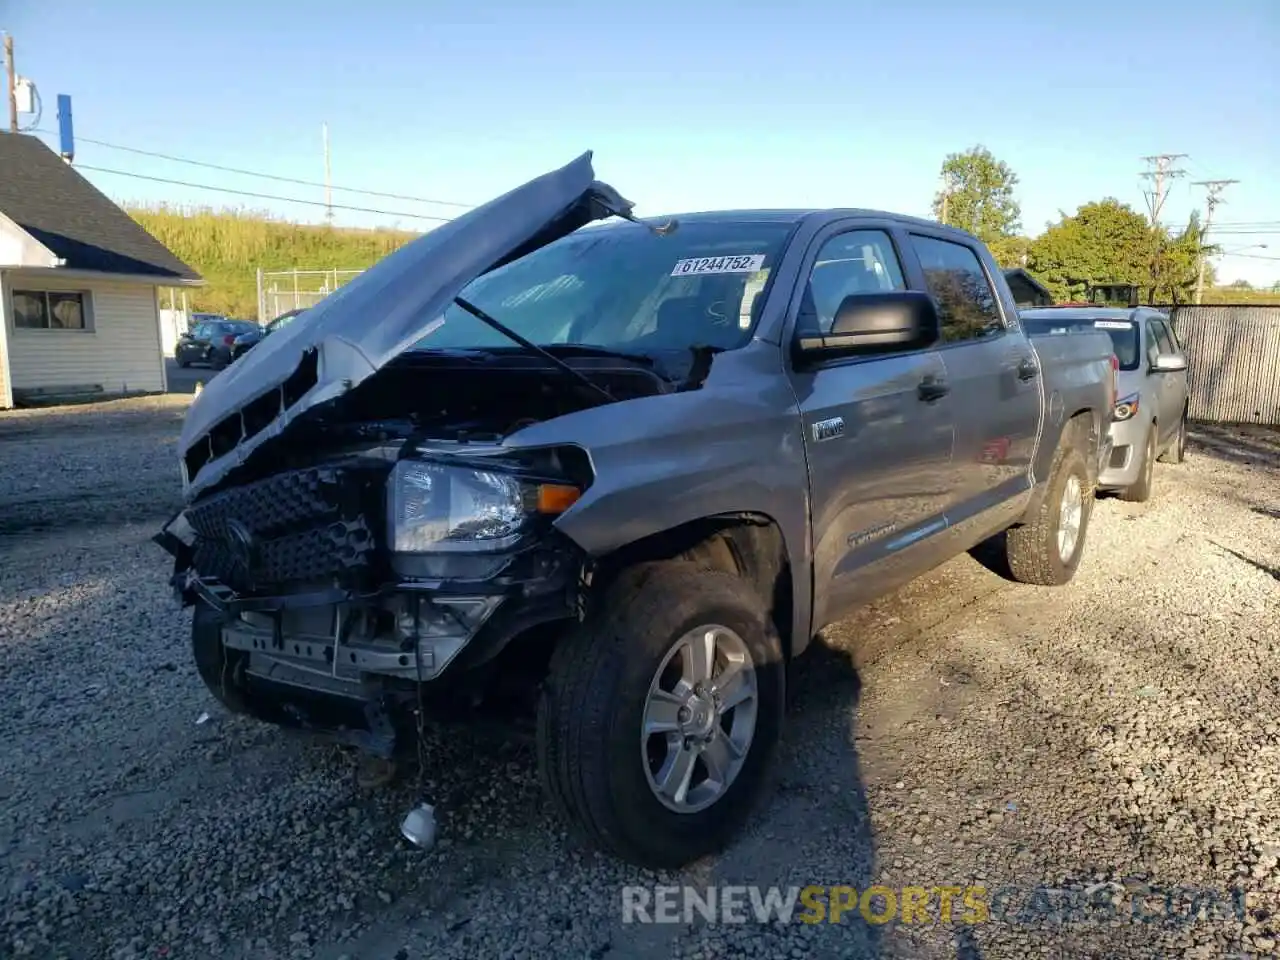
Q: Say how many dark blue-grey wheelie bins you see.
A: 0